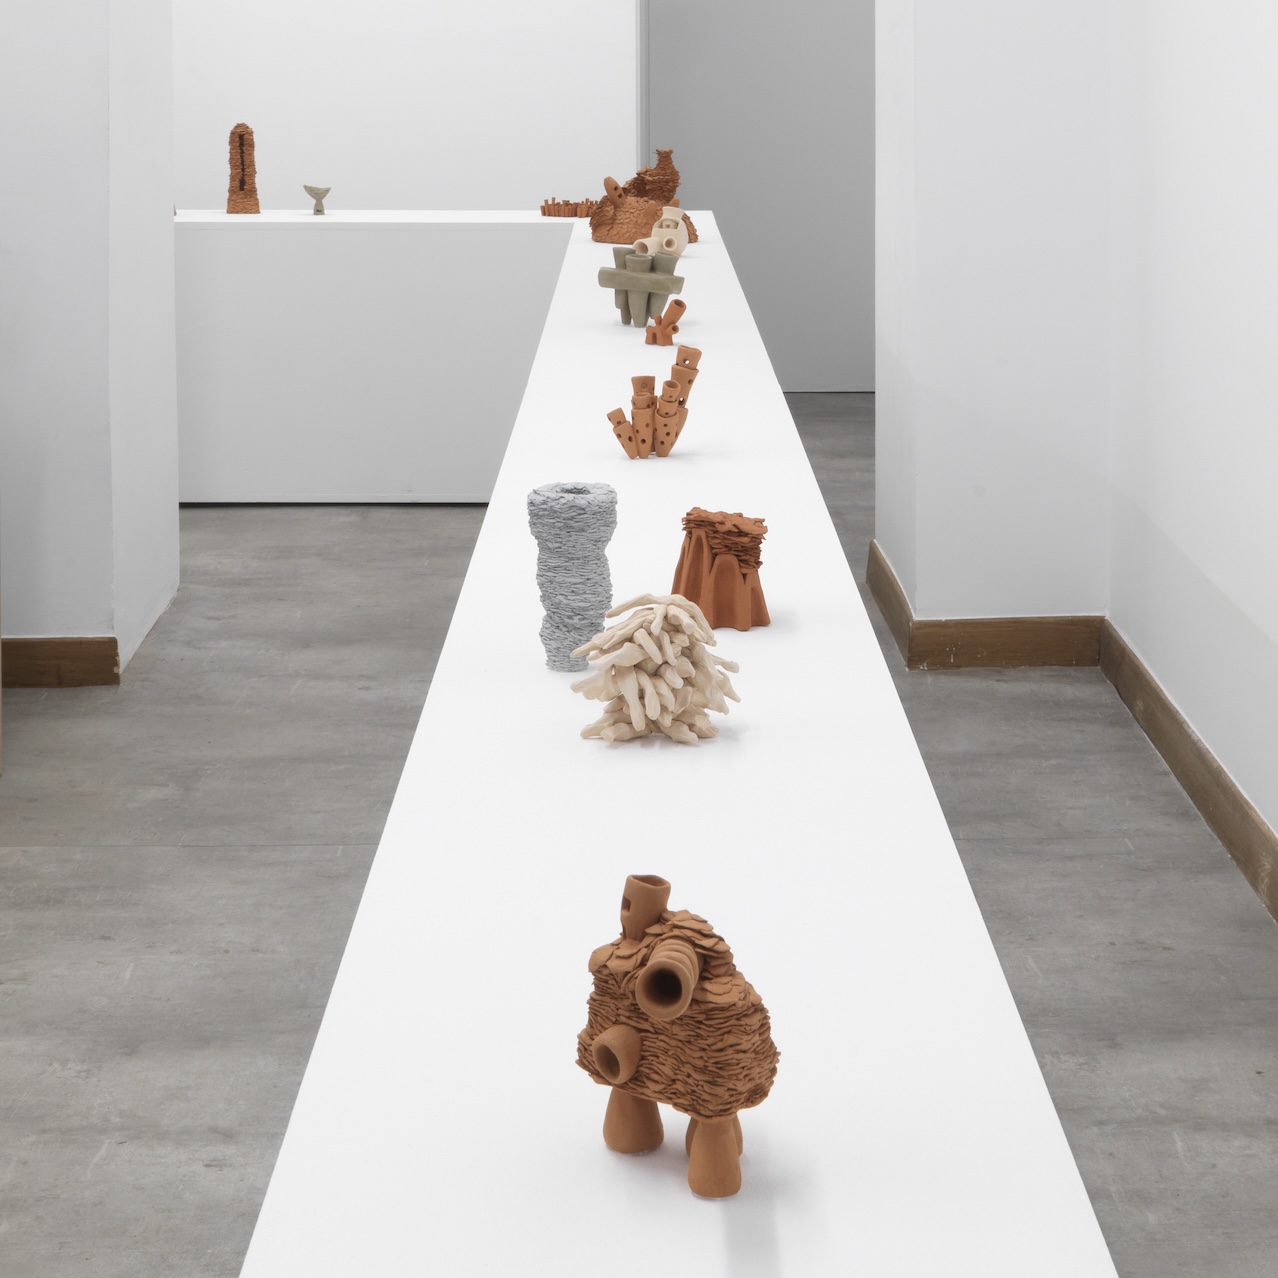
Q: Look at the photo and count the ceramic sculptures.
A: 12